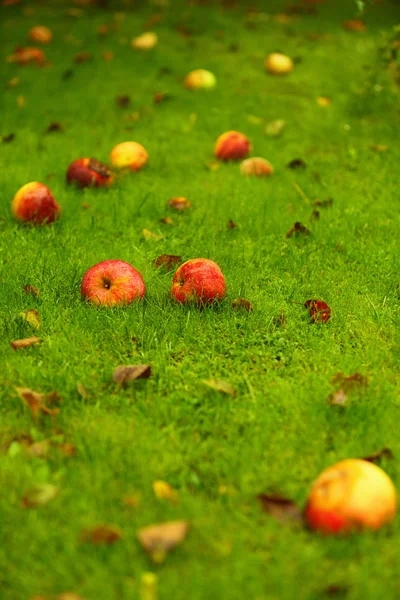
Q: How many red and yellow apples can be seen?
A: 12